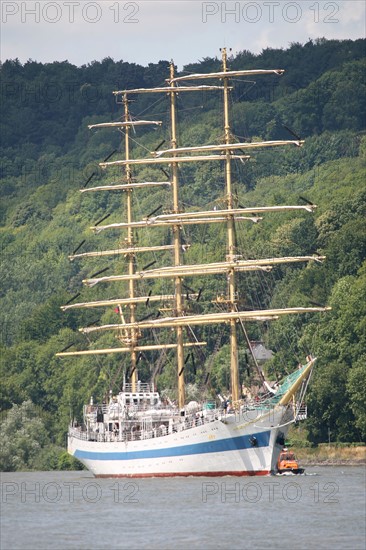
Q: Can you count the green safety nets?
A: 1